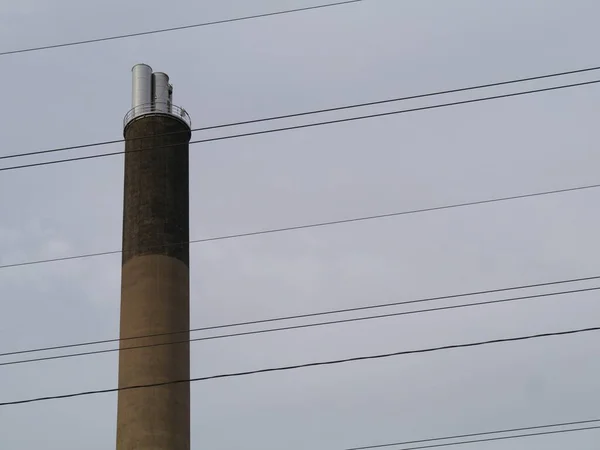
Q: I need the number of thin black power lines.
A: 9